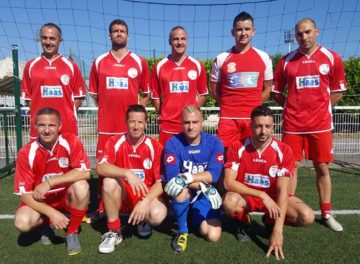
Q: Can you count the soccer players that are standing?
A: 5